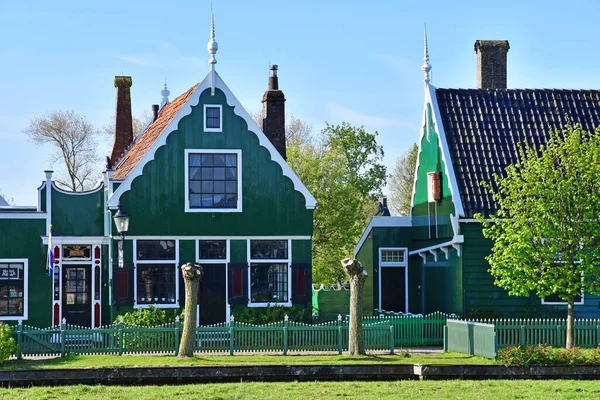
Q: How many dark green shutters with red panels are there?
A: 3